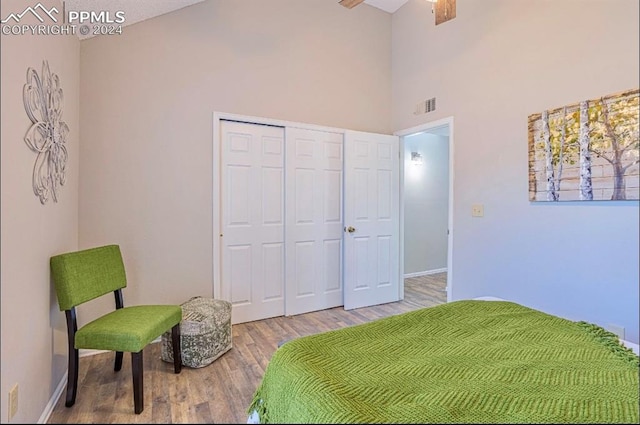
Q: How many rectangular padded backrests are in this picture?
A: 1